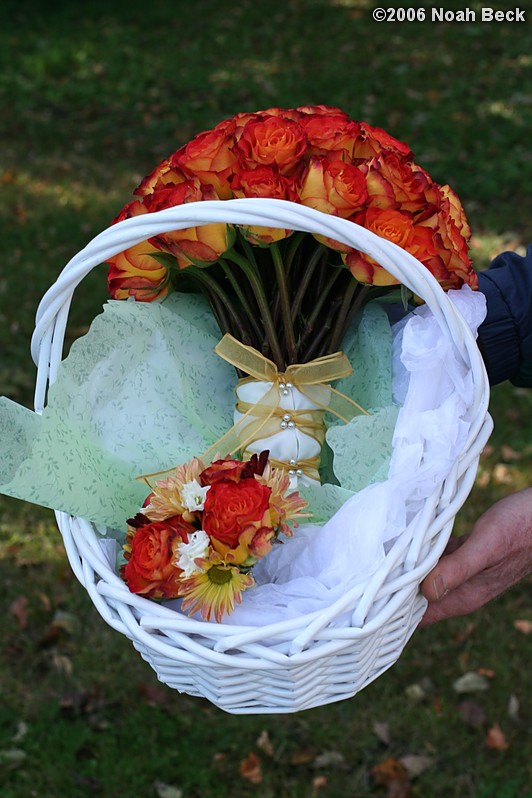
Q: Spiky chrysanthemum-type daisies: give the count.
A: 3